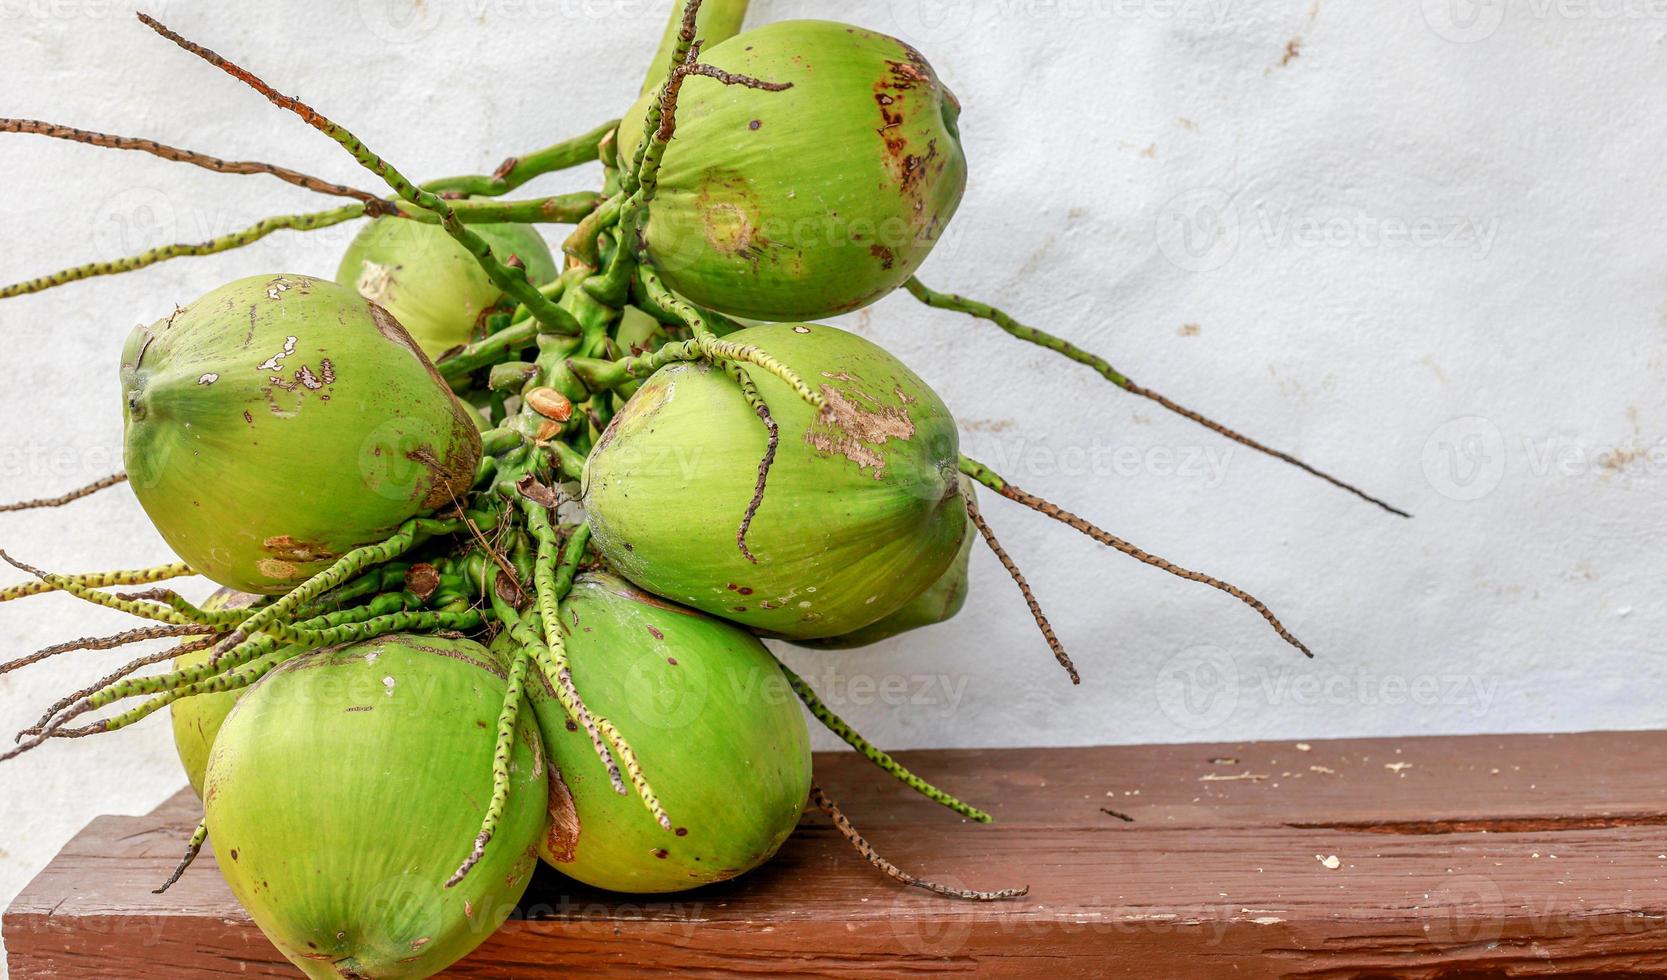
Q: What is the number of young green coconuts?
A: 8